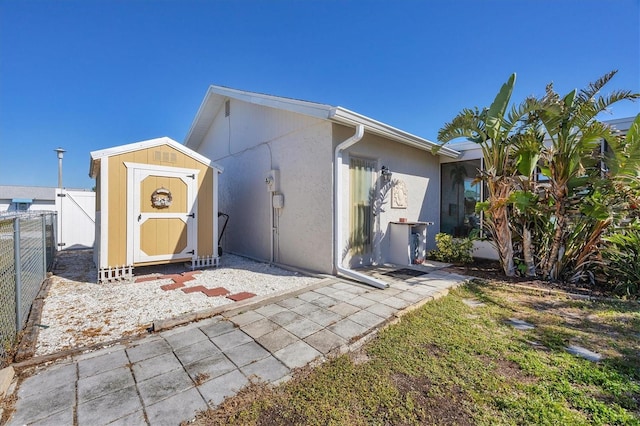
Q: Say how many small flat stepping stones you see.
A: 3